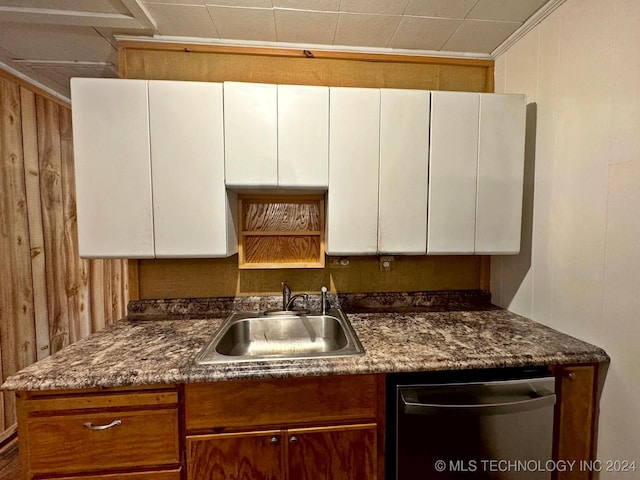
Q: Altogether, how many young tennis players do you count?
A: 0